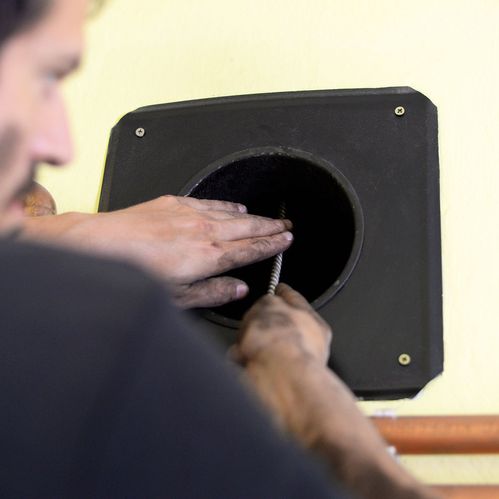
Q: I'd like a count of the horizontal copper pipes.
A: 2